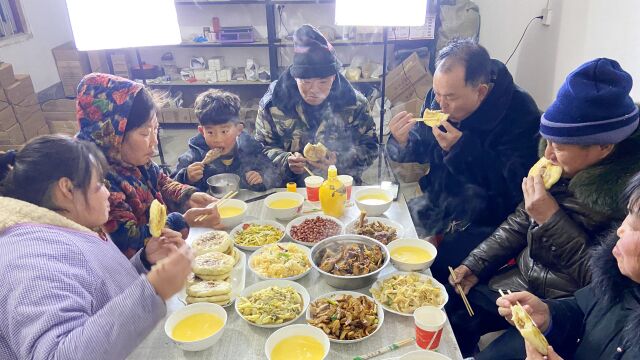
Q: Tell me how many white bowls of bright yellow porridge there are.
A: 6